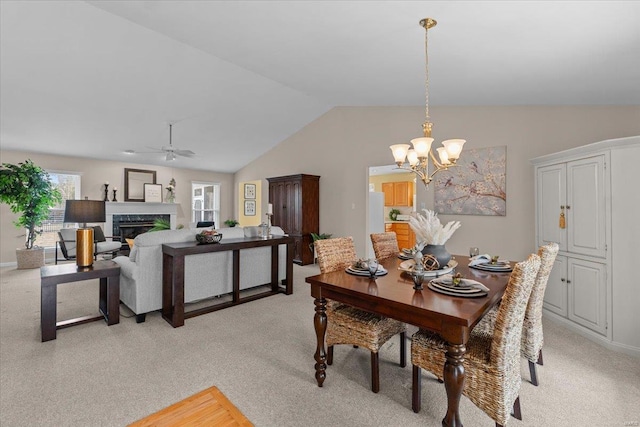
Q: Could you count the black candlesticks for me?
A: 2